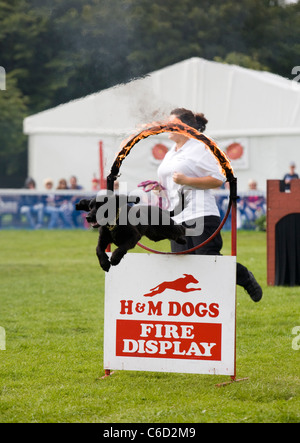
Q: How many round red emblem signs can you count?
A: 2